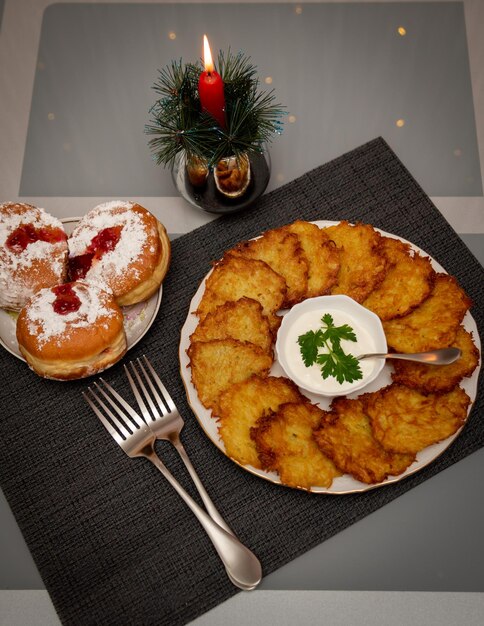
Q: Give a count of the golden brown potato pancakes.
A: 13